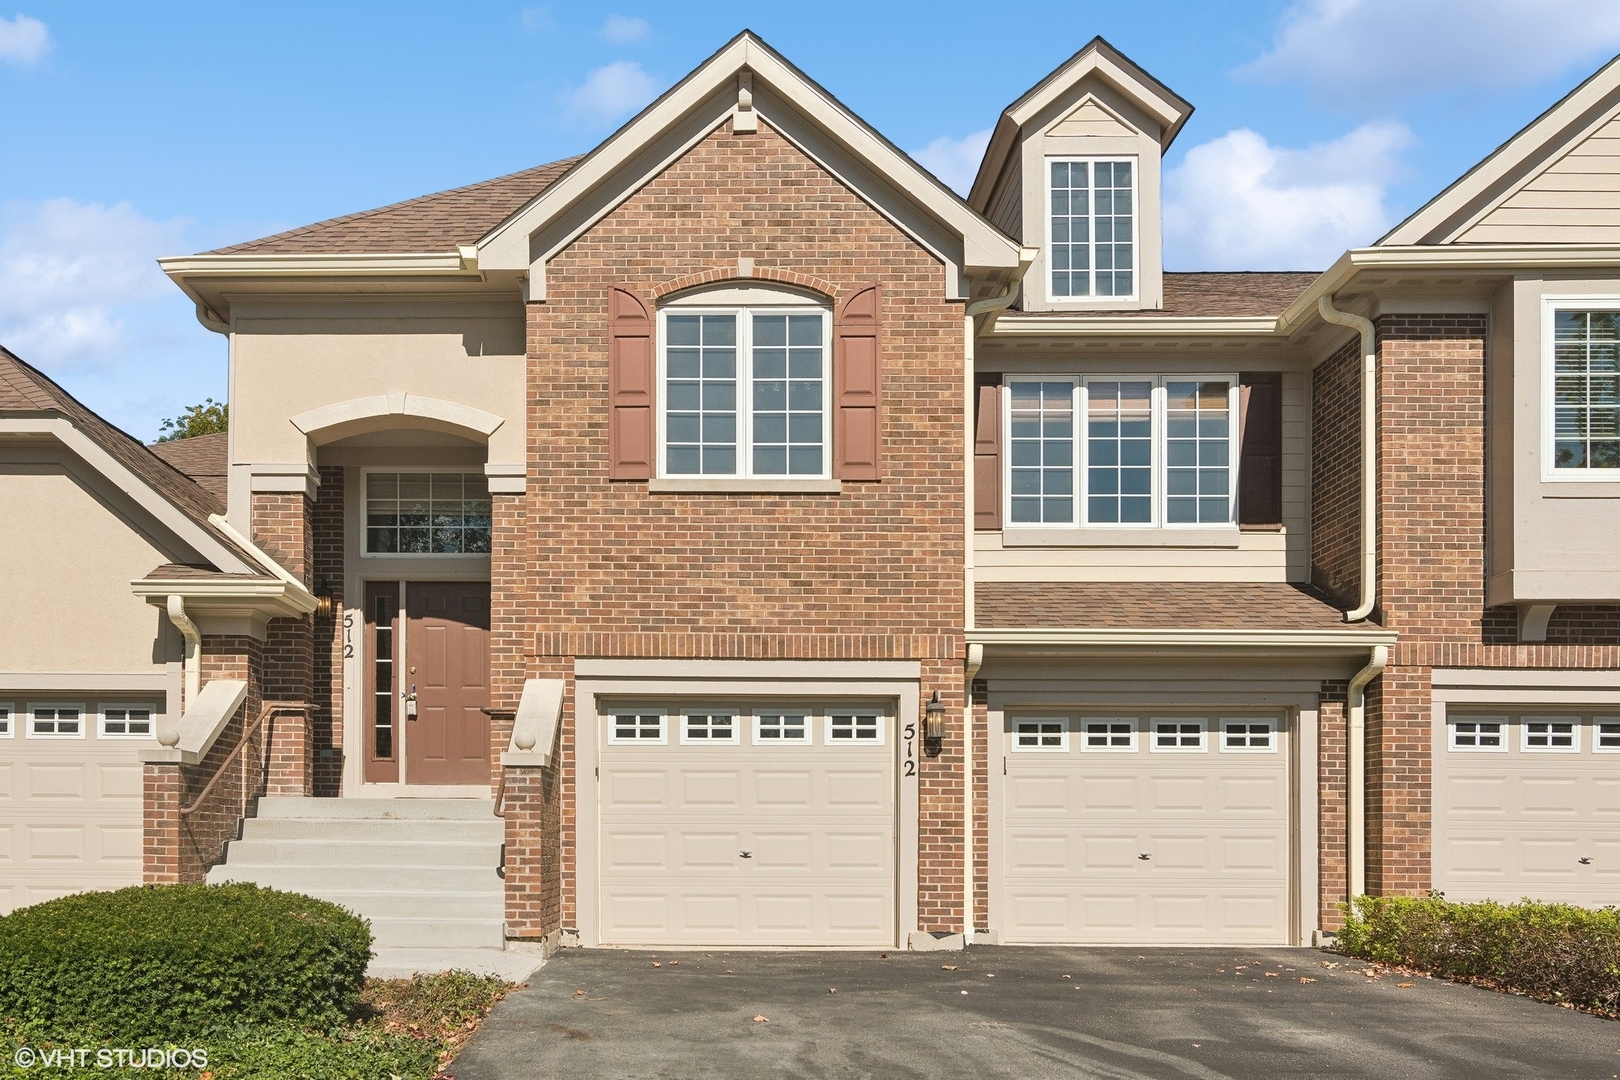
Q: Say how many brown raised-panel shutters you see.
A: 4